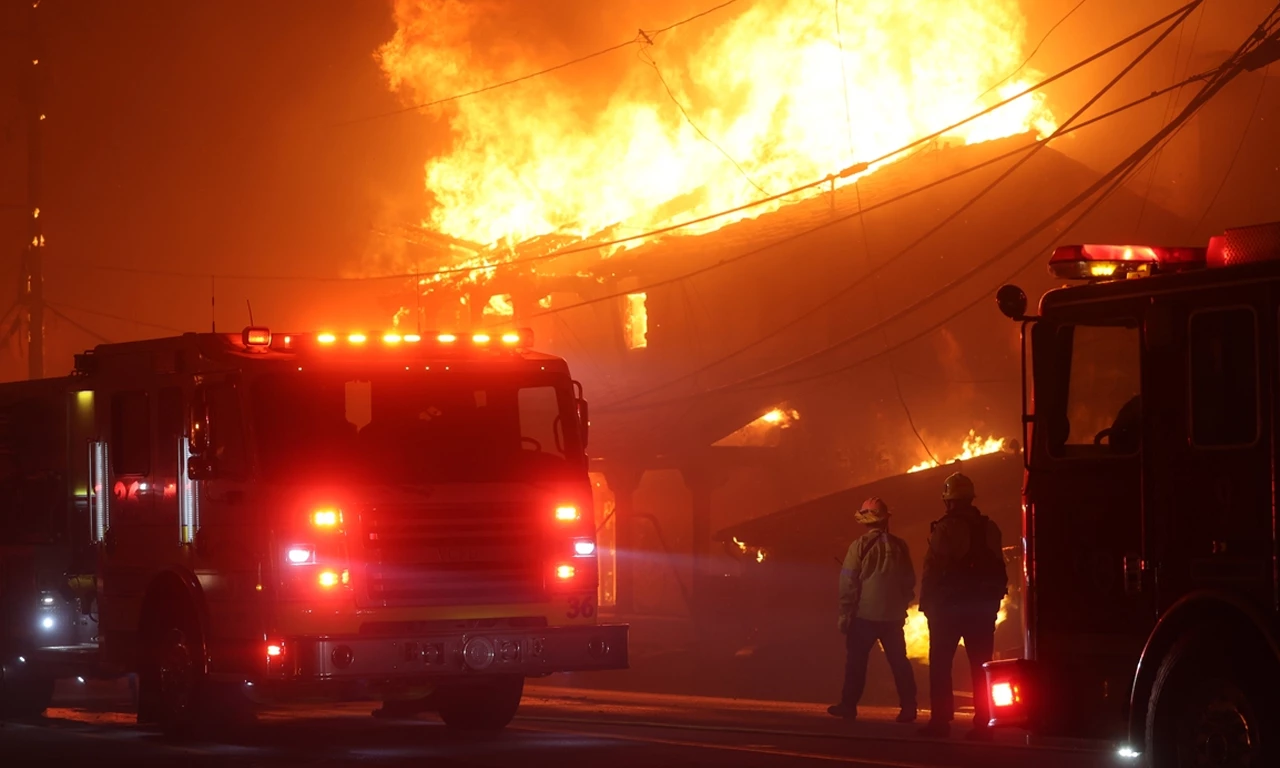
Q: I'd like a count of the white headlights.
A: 2